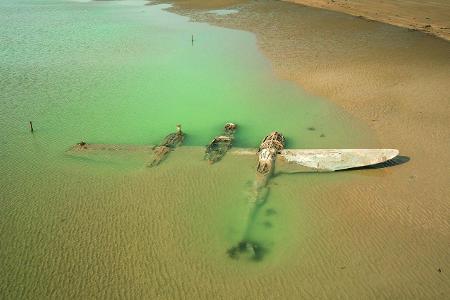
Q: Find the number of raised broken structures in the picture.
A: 3